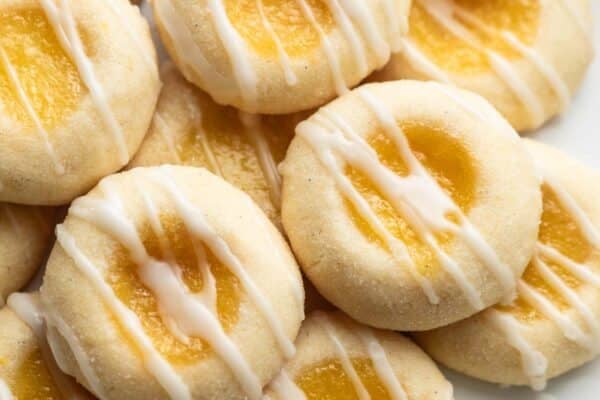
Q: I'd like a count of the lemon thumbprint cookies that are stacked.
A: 10